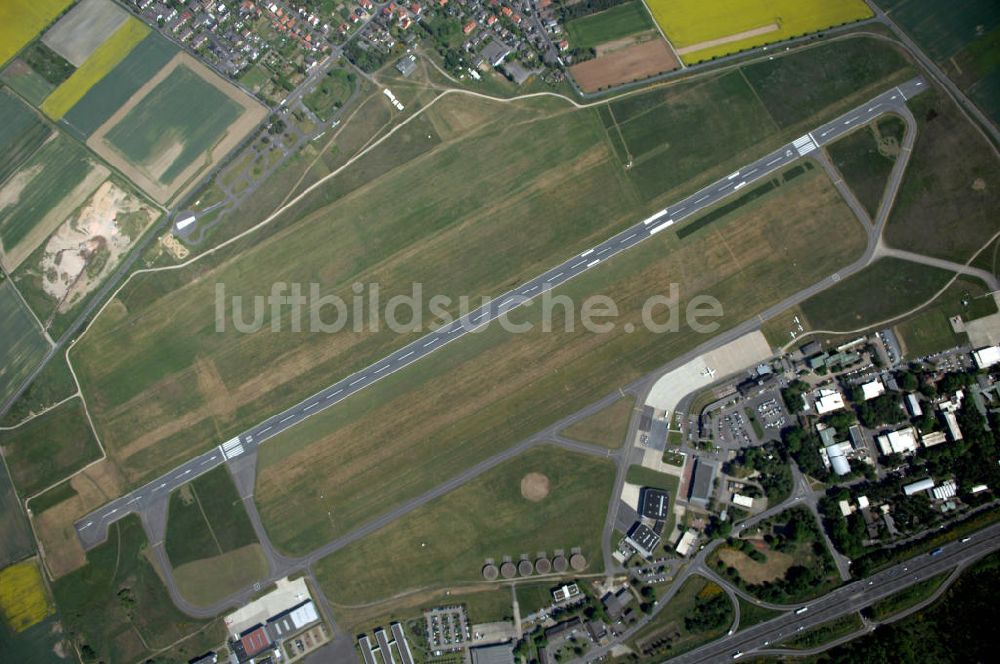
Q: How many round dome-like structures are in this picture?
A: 6